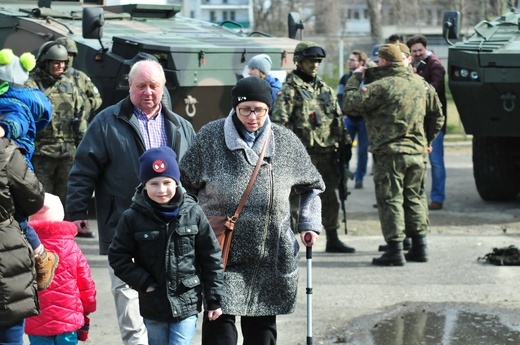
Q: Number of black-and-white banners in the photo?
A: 0